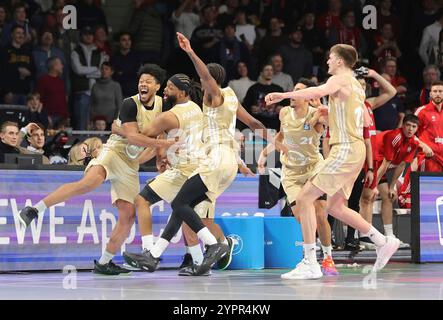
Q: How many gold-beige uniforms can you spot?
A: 5